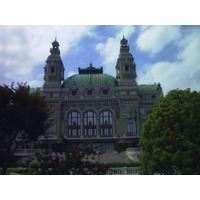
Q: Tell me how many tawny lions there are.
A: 0